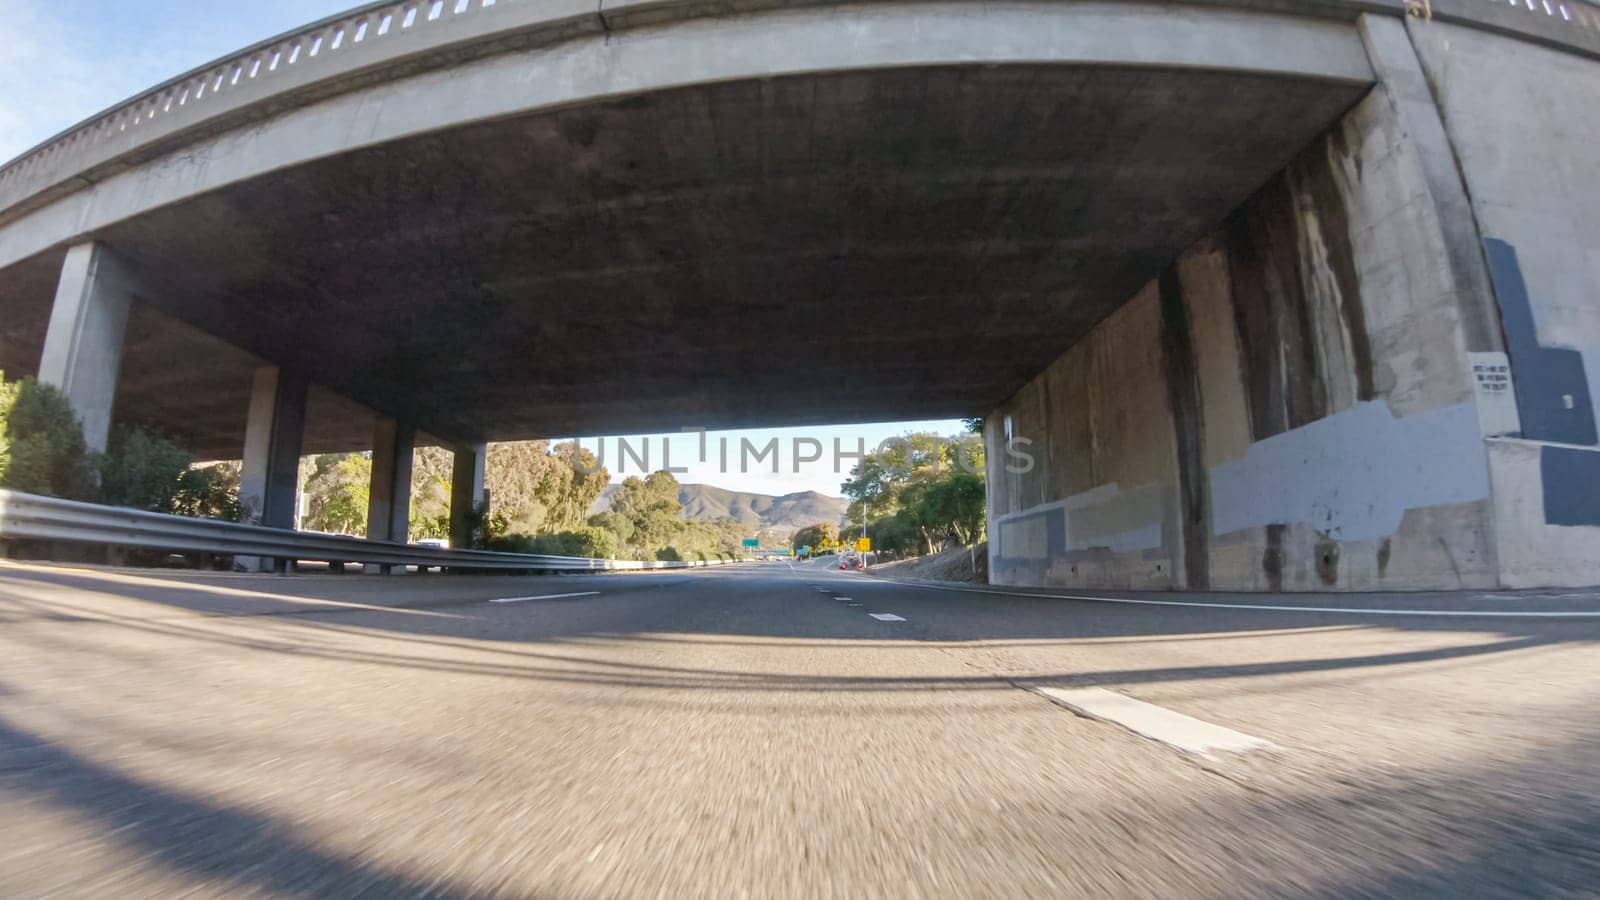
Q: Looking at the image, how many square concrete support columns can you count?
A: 4